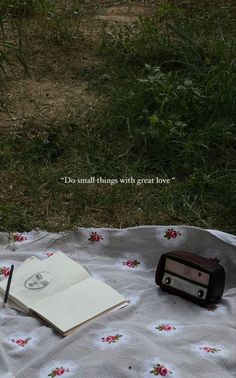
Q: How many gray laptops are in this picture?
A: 0